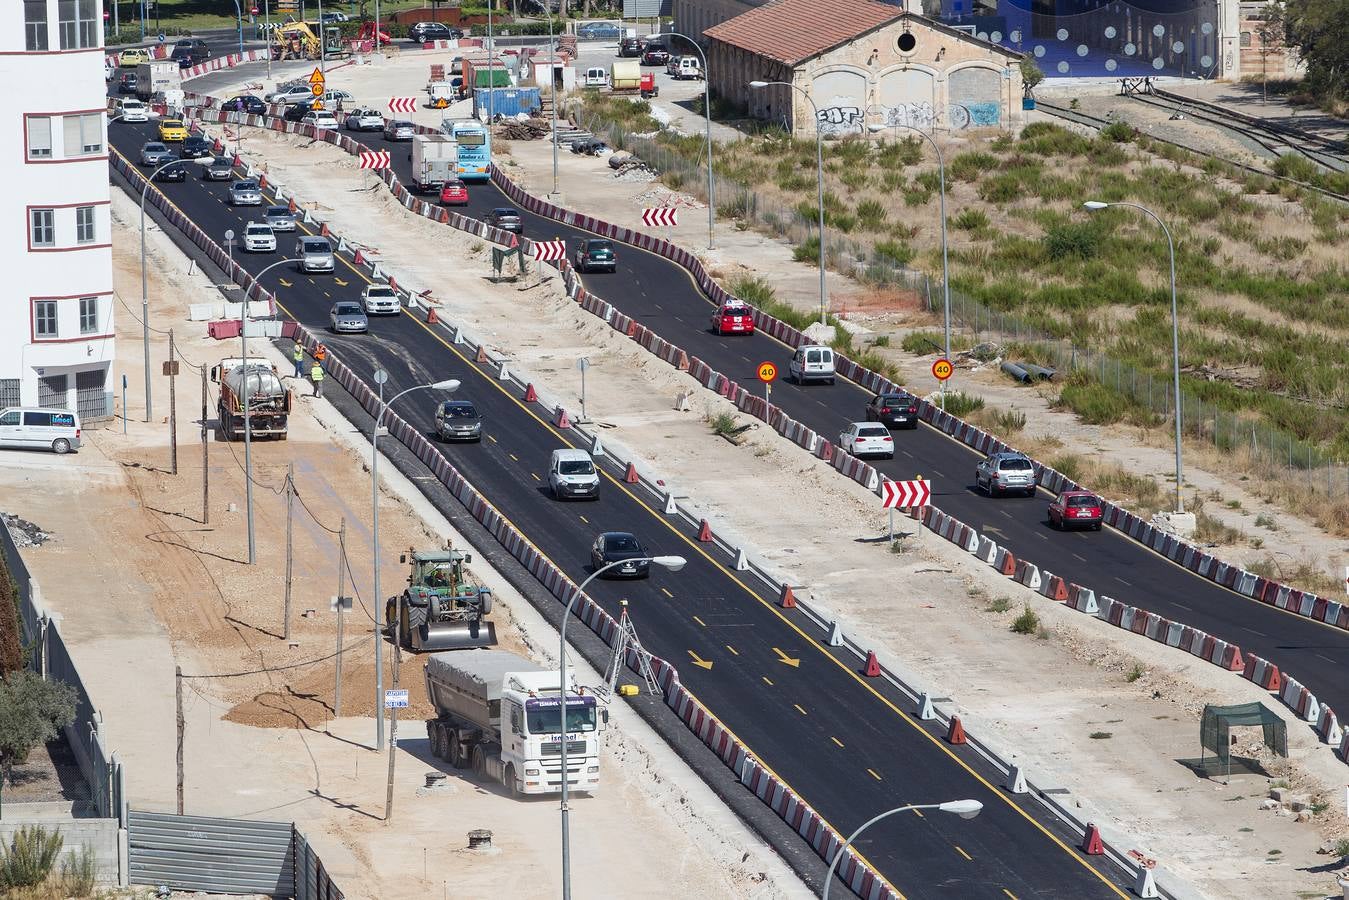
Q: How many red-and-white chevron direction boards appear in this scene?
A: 5